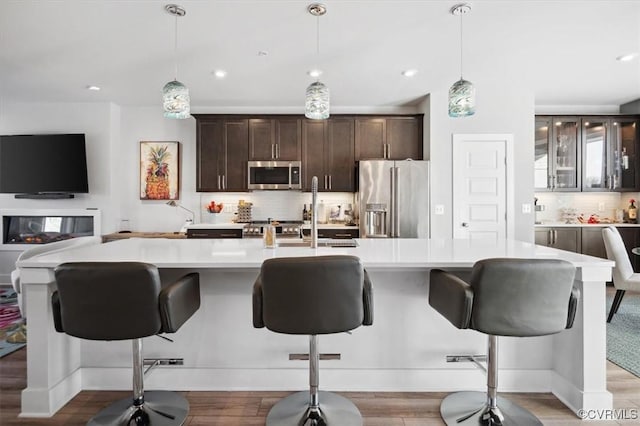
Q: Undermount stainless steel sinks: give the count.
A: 1